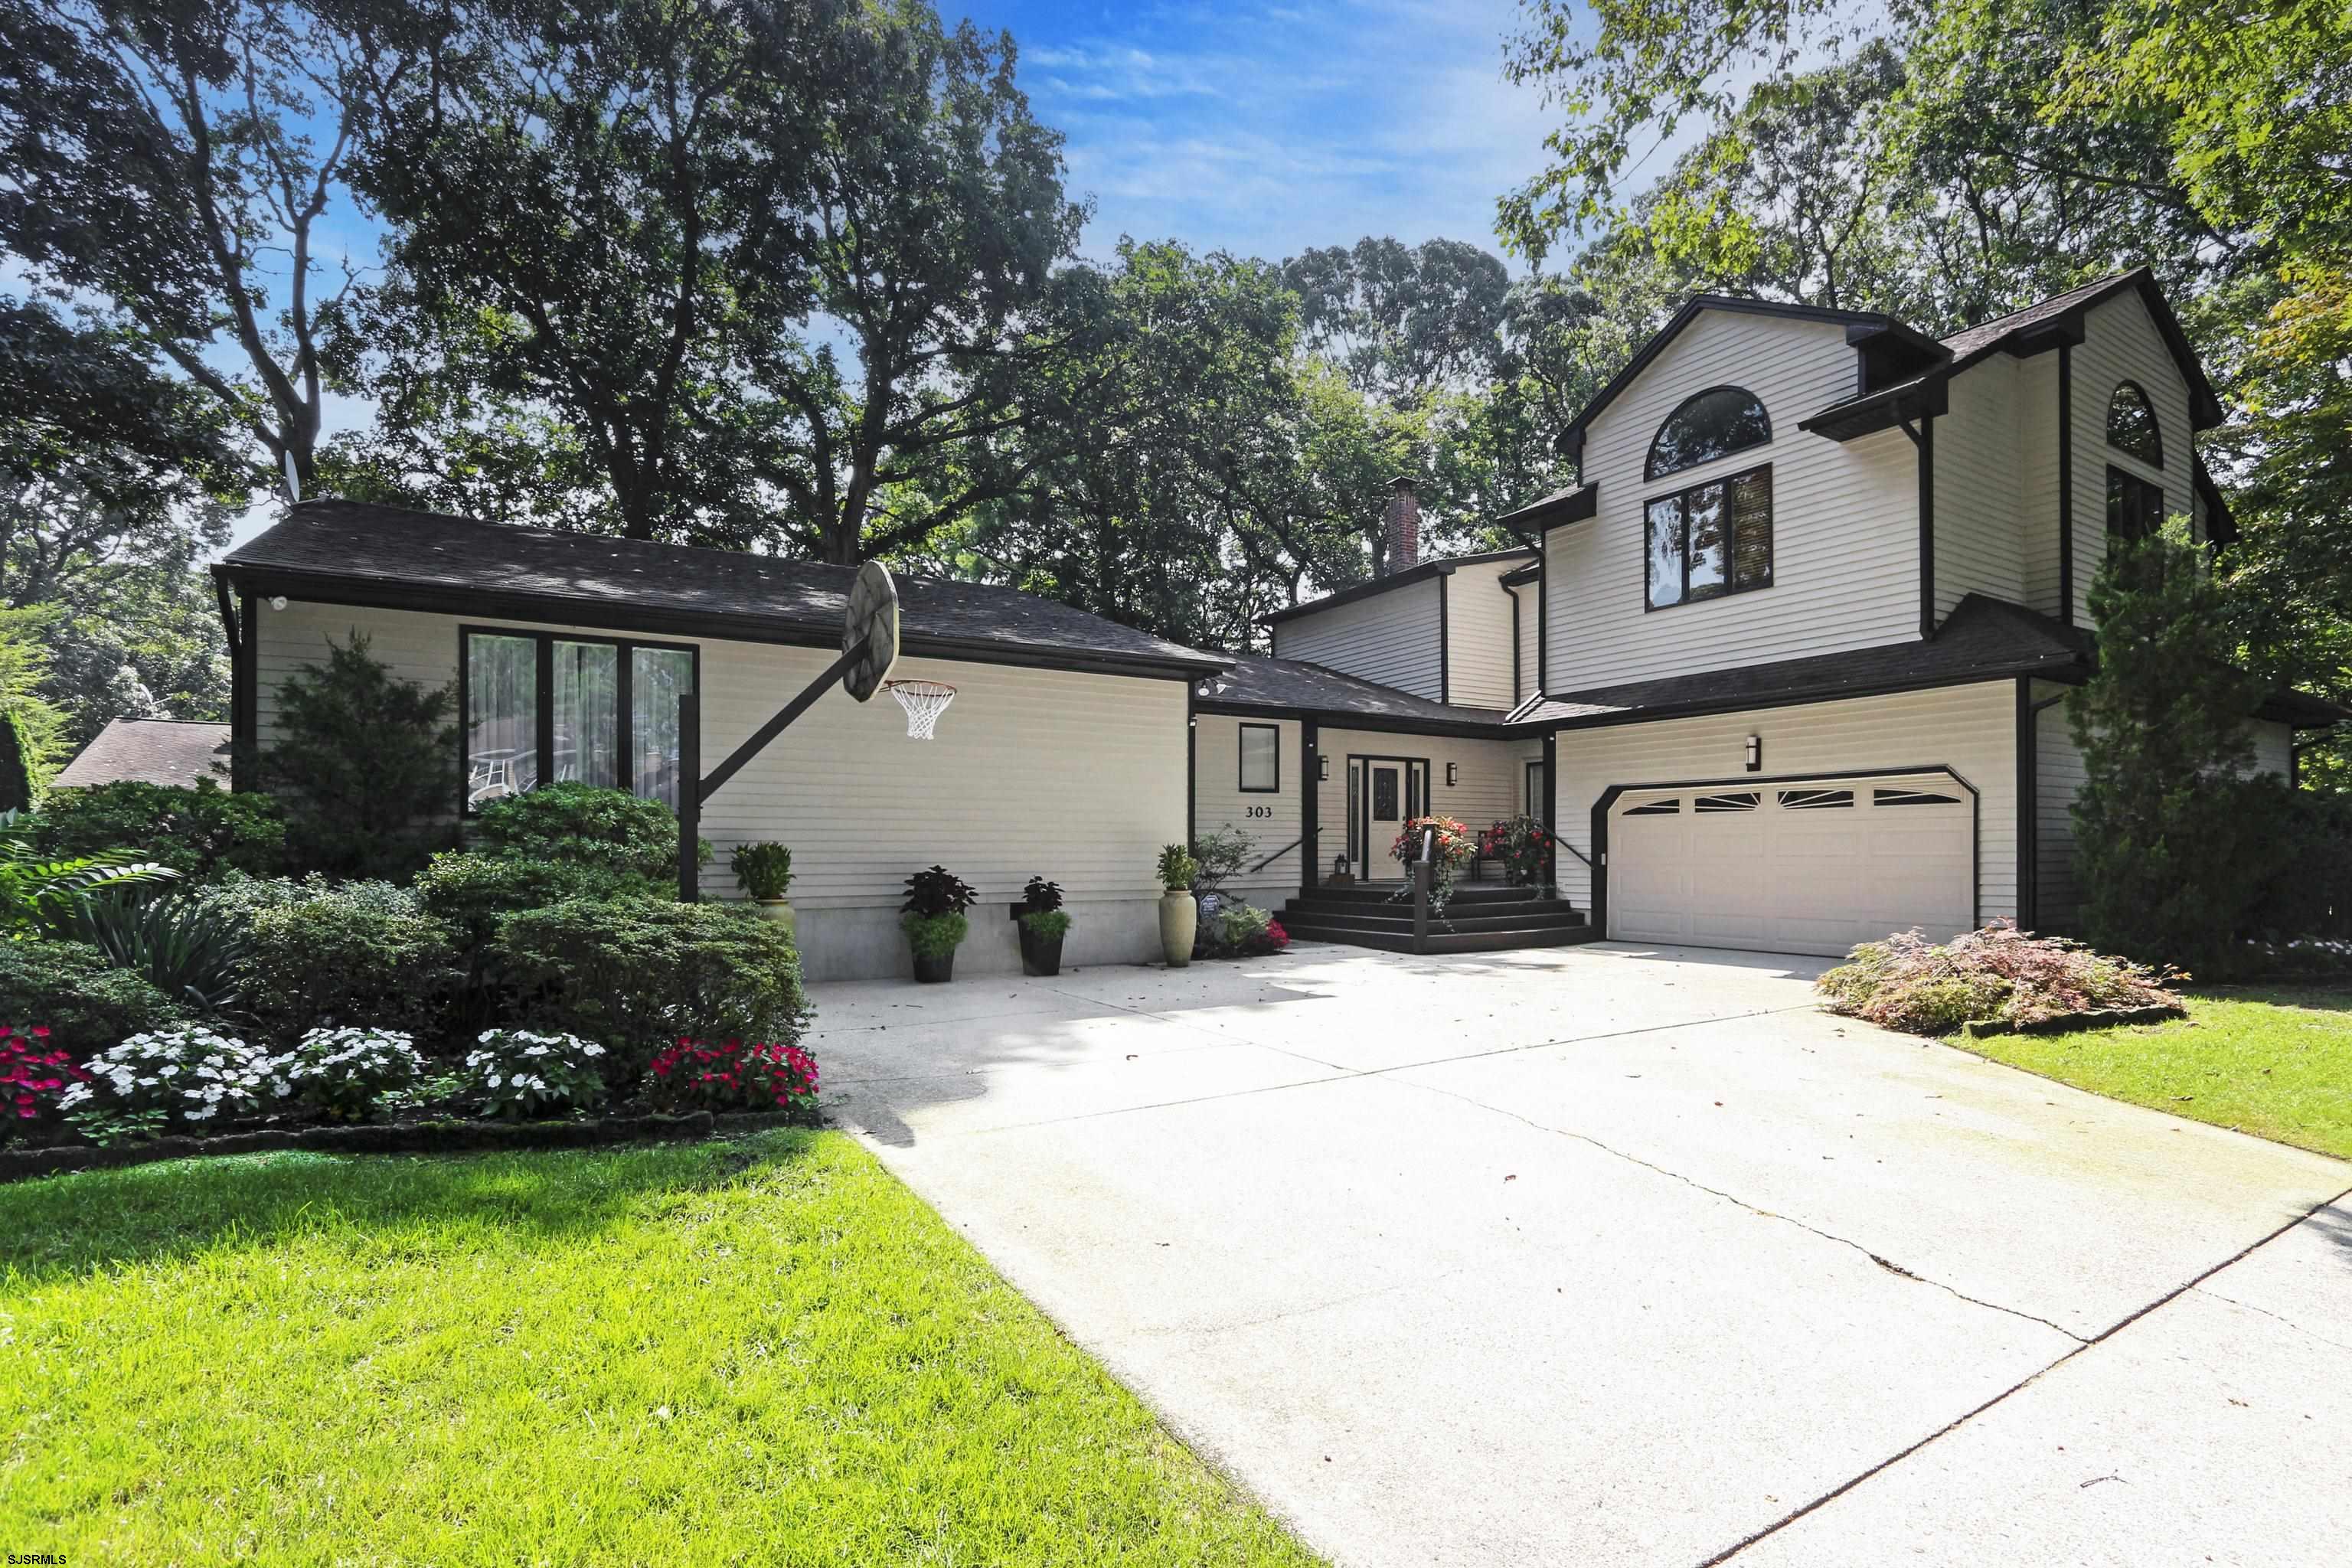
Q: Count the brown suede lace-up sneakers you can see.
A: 0